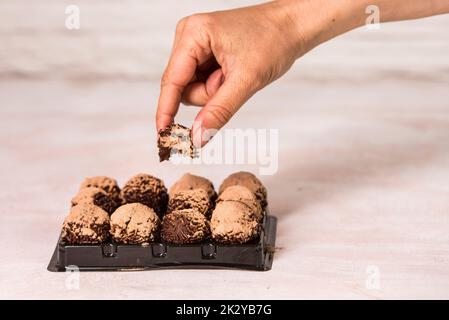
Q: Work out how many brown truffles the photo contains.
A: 12